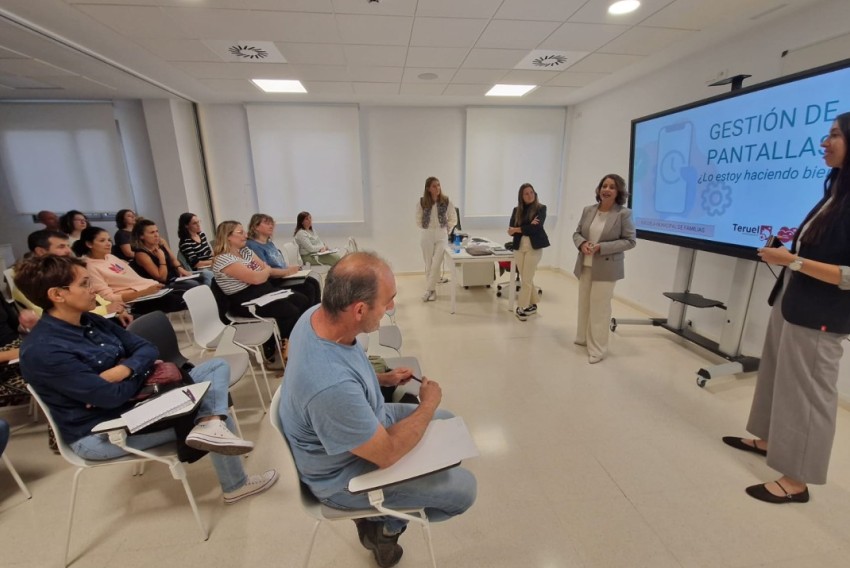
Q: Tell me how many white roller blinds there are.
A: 3